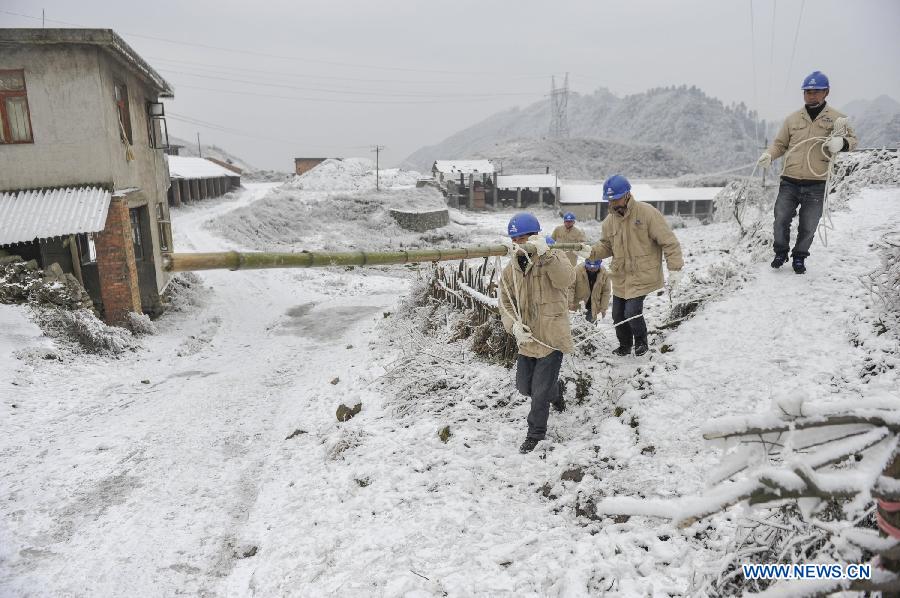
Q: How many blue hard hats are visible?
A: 6